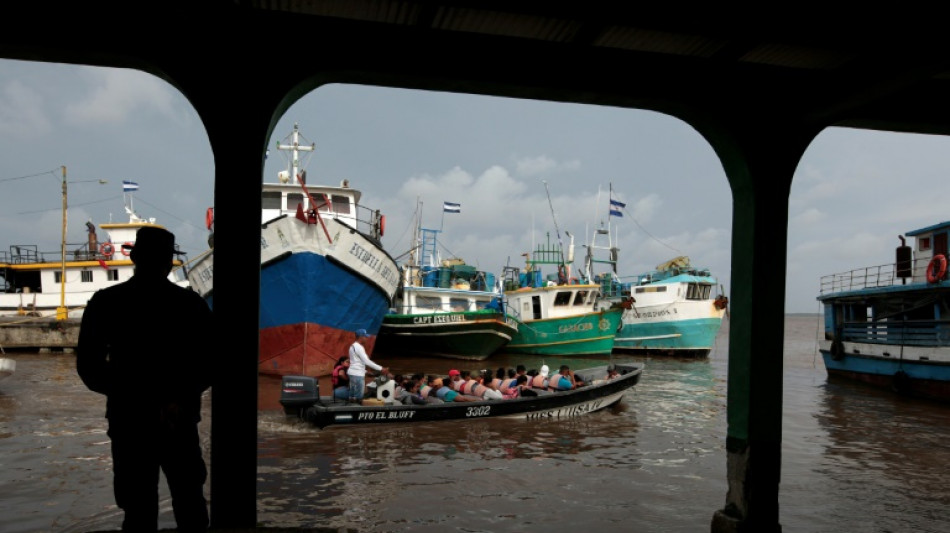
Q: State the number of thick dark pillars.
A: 2